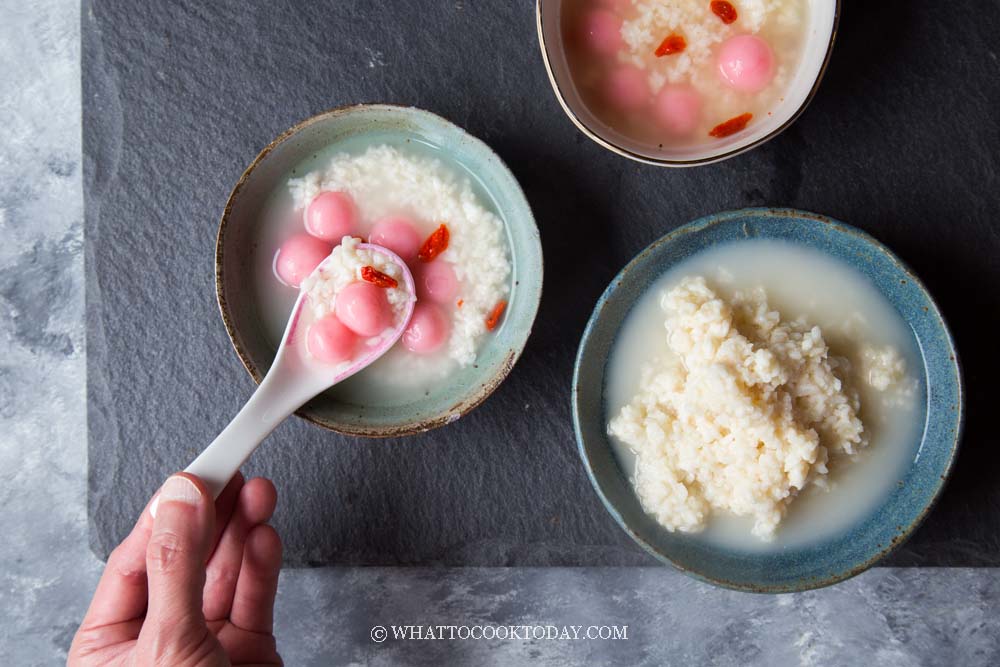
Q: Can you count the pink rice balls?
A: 11